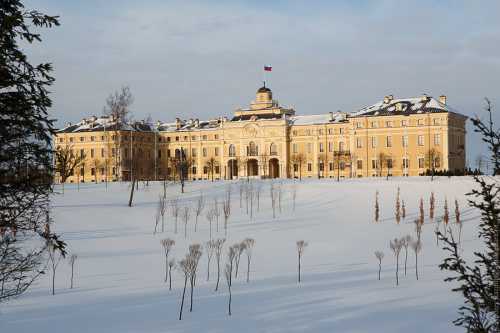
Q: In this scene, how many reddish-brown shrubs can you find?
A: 7